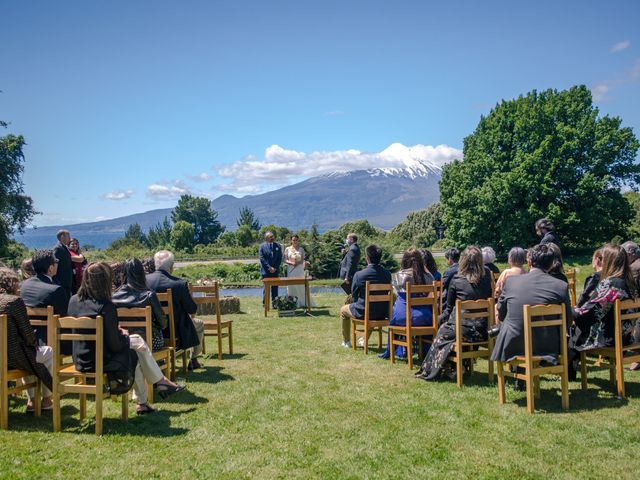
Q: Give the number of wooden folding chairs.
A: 14